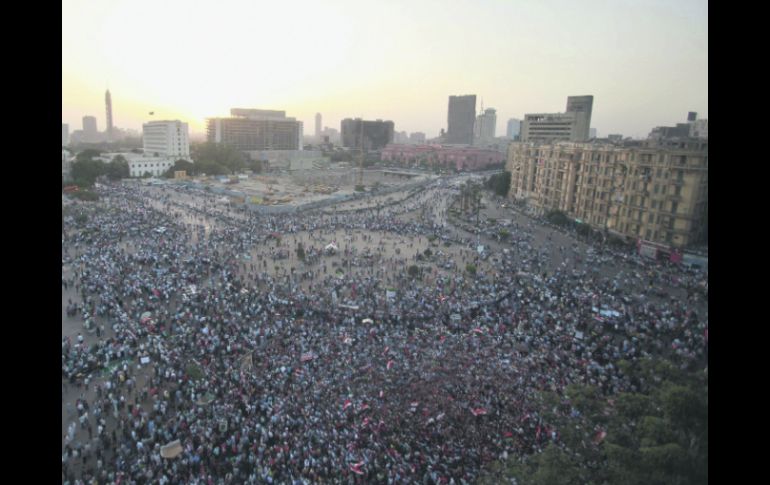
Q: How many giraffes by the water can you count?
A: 0